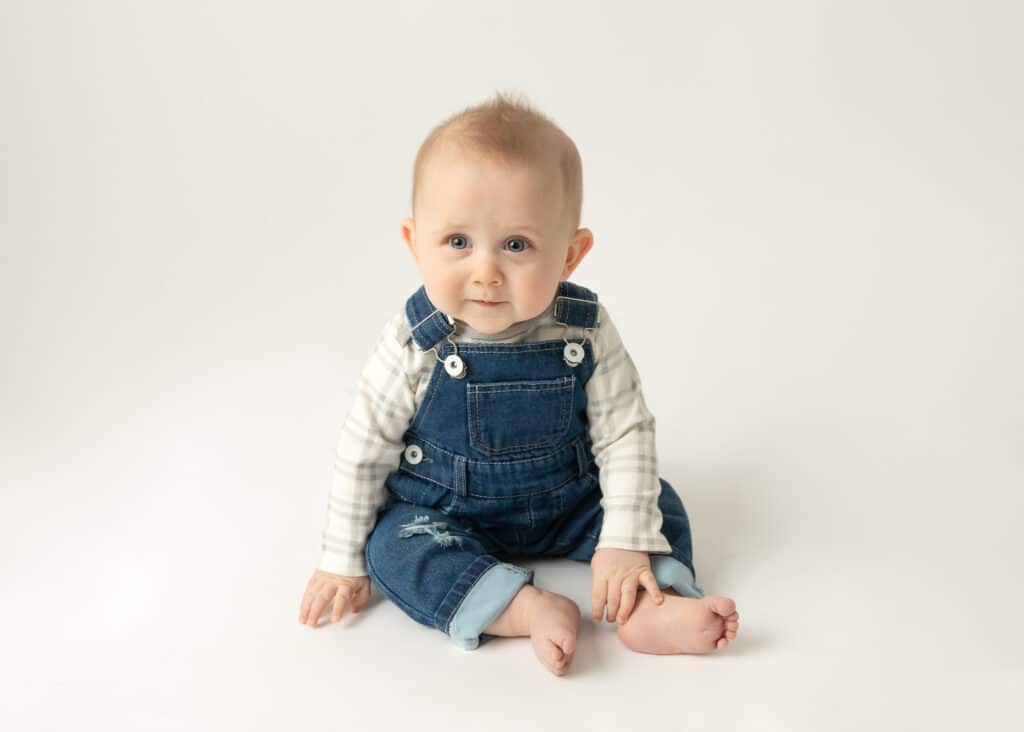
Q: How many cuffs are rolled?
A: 2